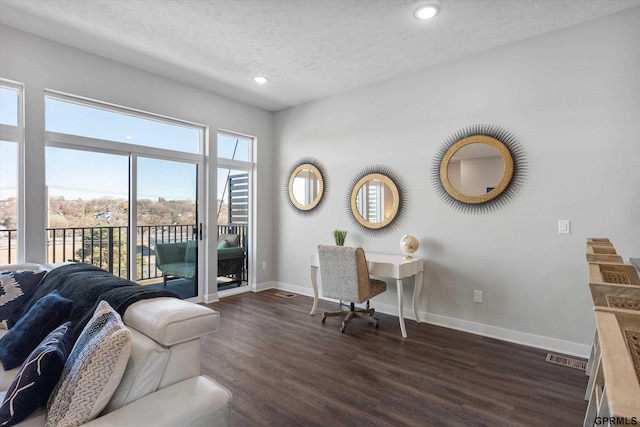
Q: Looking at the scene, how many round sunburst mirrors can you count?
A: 3